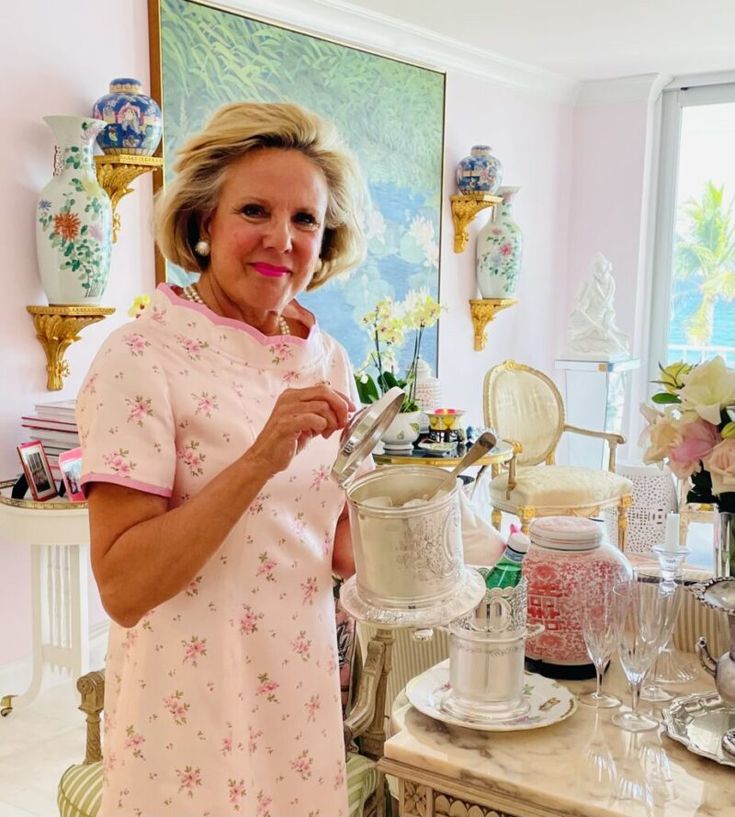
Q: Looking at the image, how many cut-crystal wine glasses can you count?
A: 3